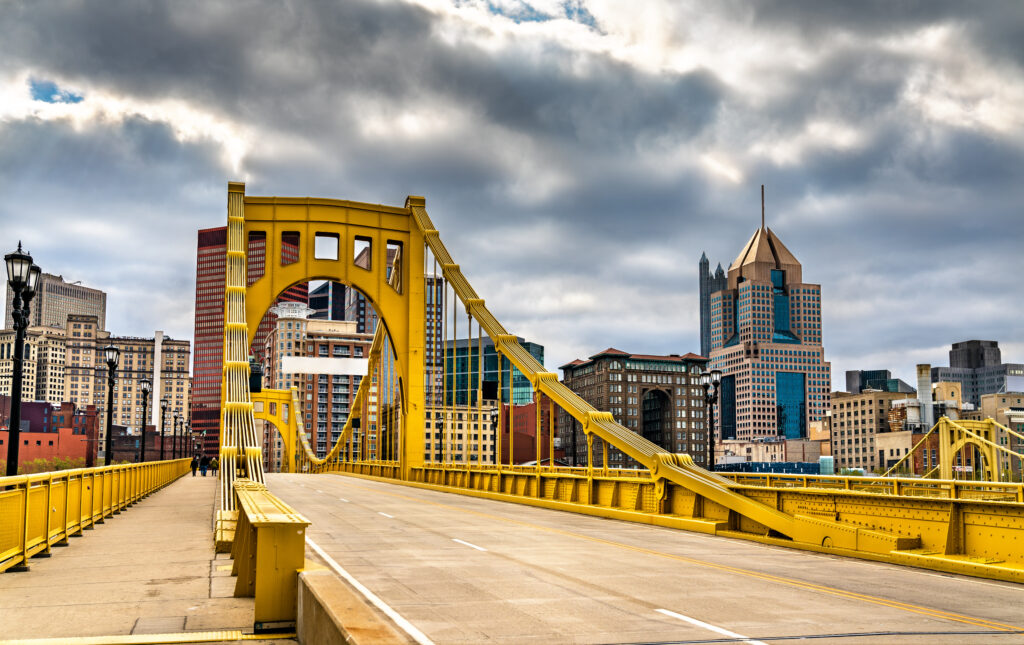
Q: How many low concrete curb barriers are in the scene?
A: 1